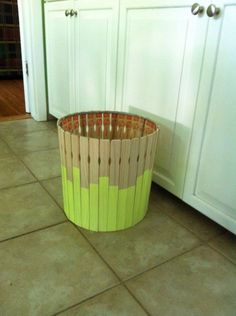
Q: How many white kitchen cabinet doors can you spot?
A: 4